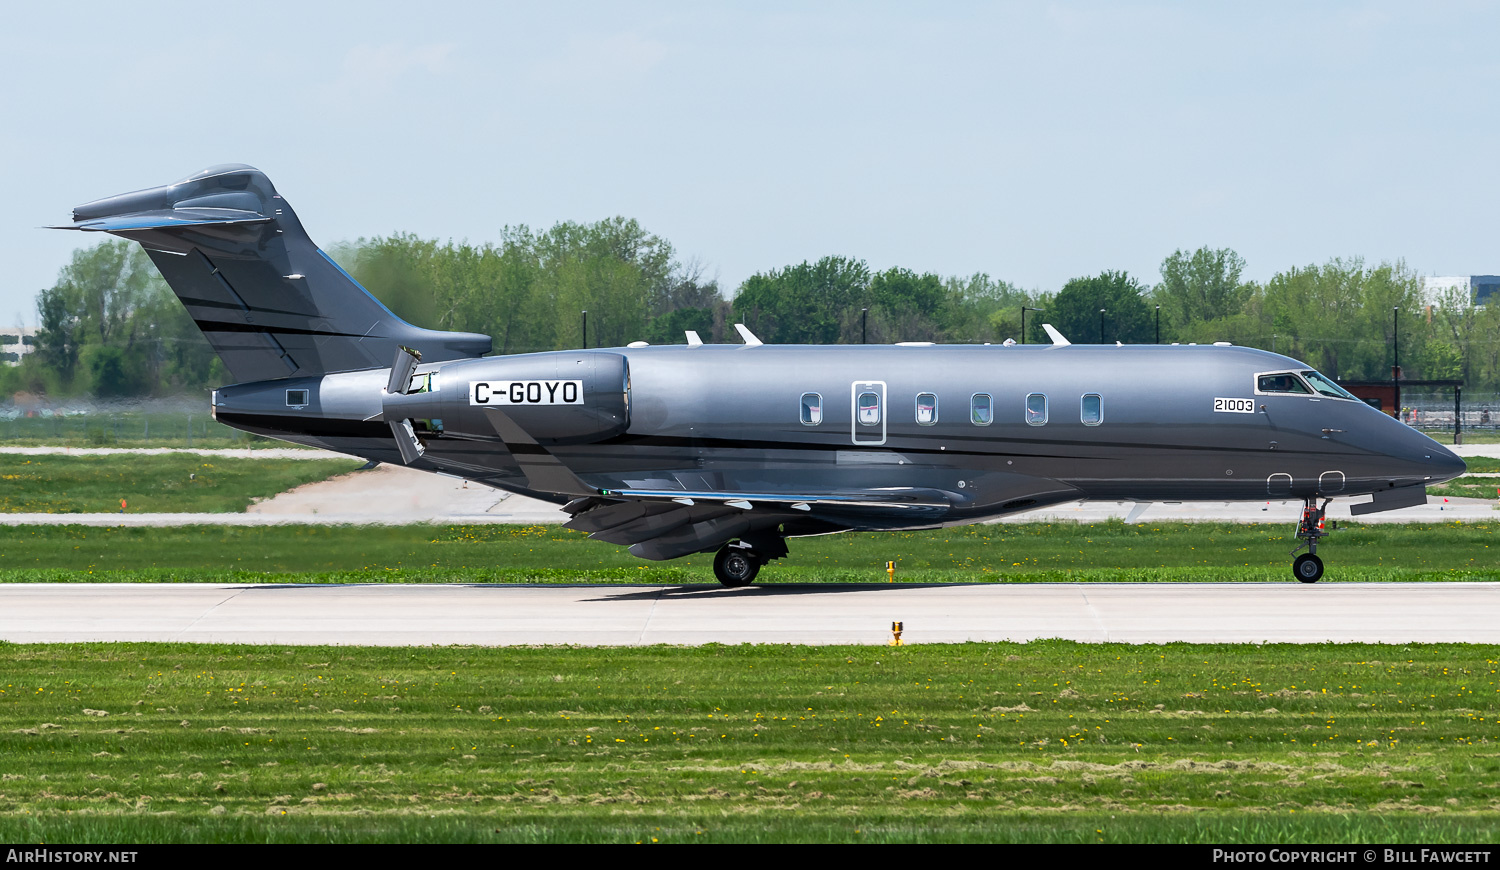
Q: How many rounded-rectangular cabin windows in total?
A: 6